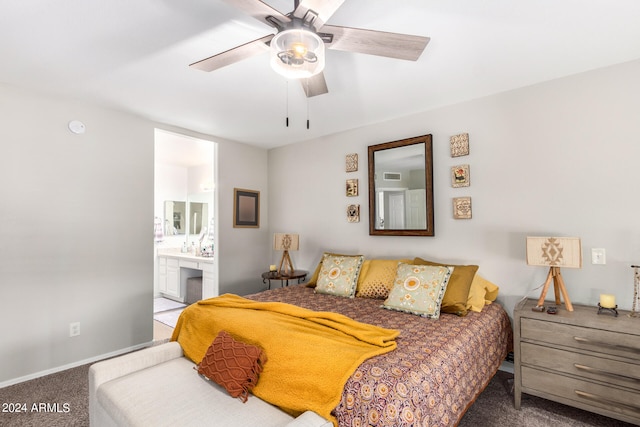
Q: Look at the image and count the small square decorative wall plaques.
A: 6